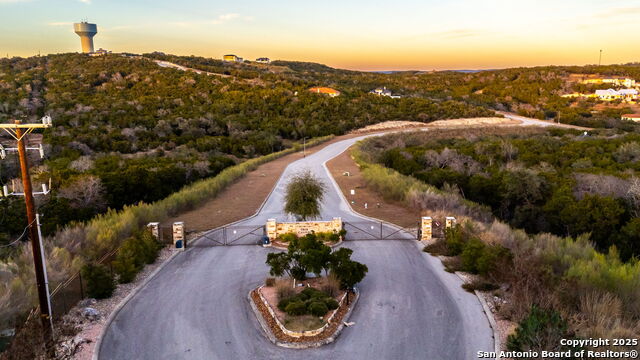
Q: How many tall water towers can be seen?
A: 1